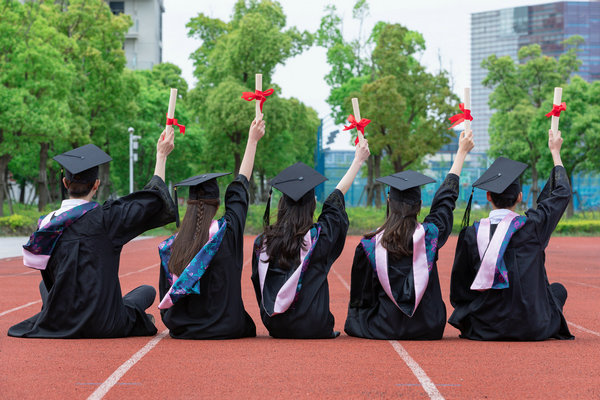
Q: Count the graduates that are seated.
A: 5